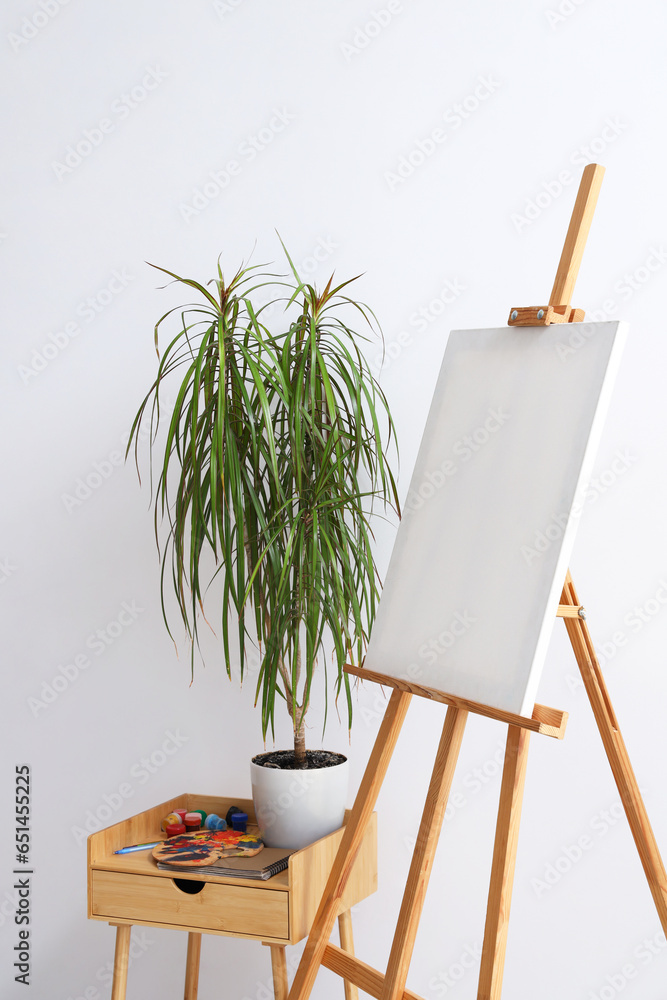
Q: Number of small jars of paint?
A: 9